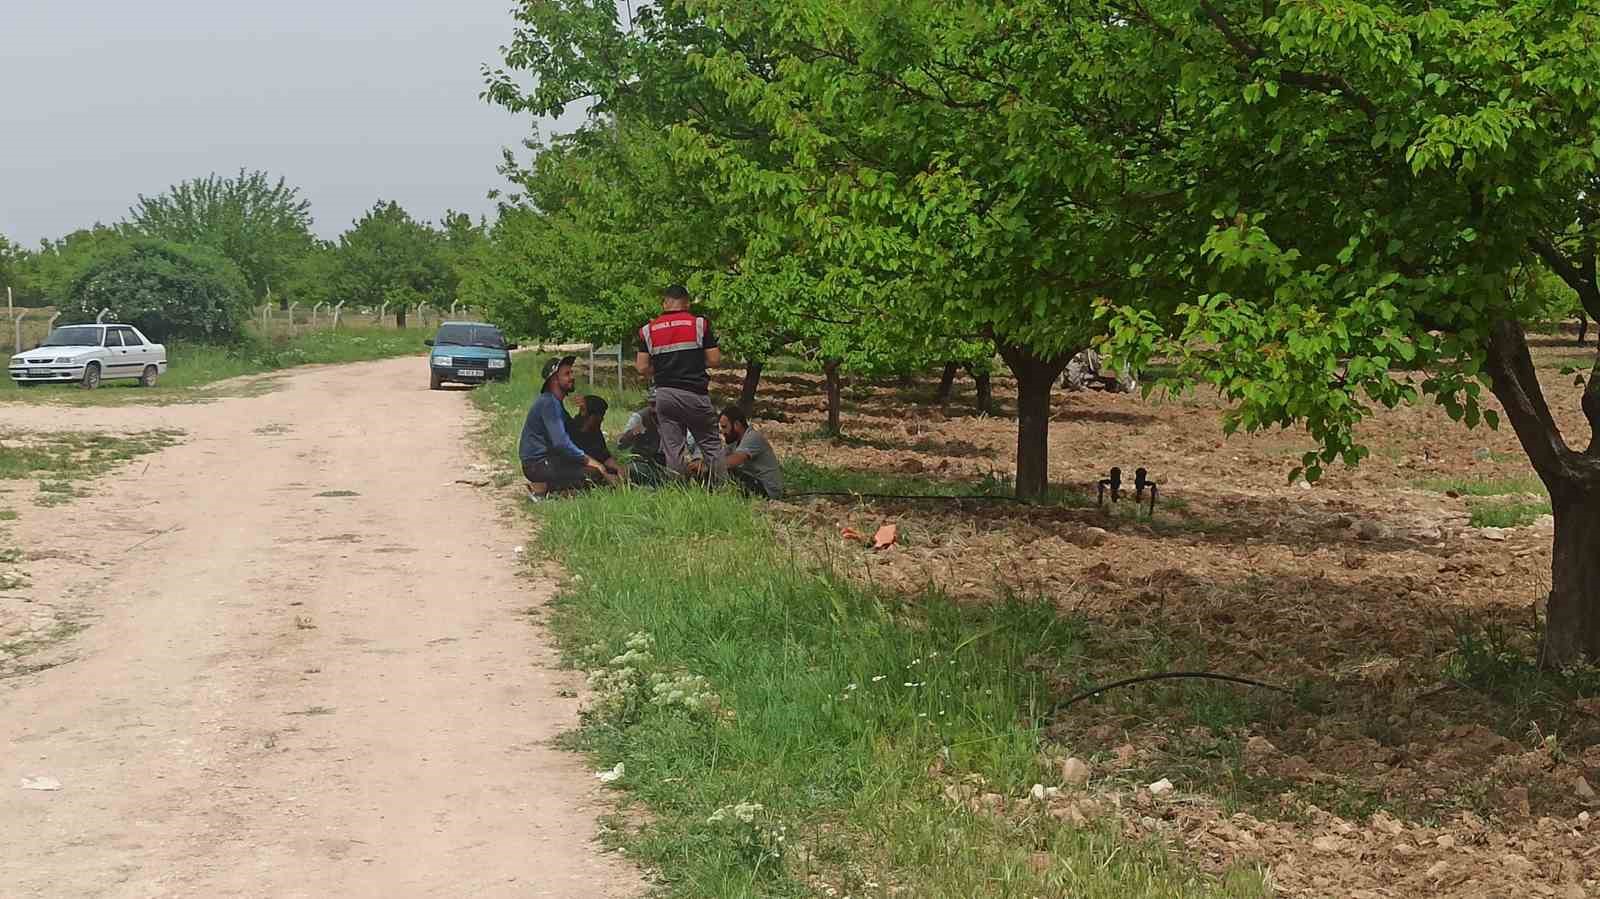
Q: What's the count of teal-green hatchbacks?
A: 1